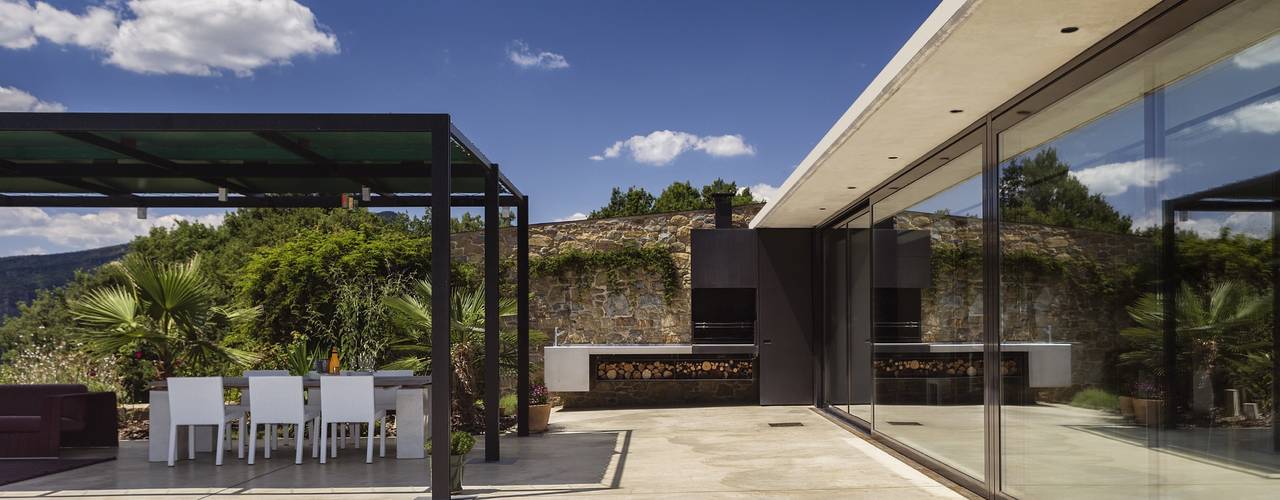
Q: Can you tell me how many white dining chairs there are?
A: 6